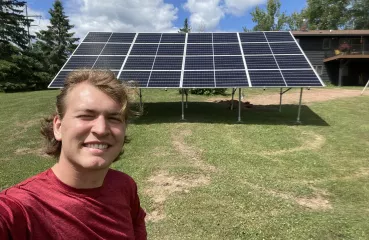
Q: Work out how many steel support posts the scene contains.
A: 7